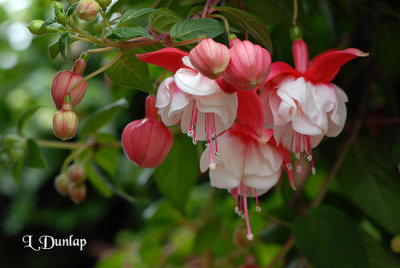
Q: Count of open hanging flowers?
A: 3